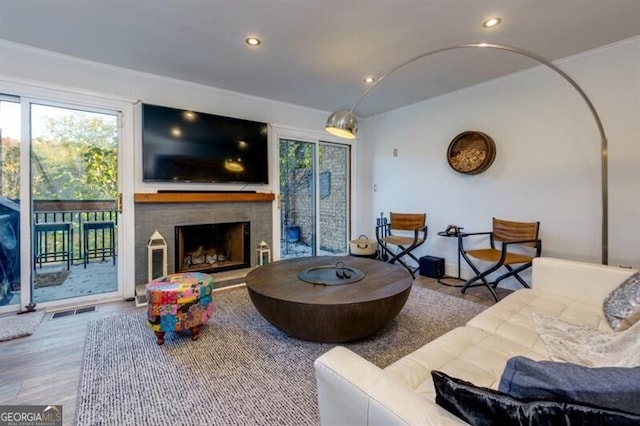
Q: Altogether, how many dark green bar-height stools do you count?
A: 2